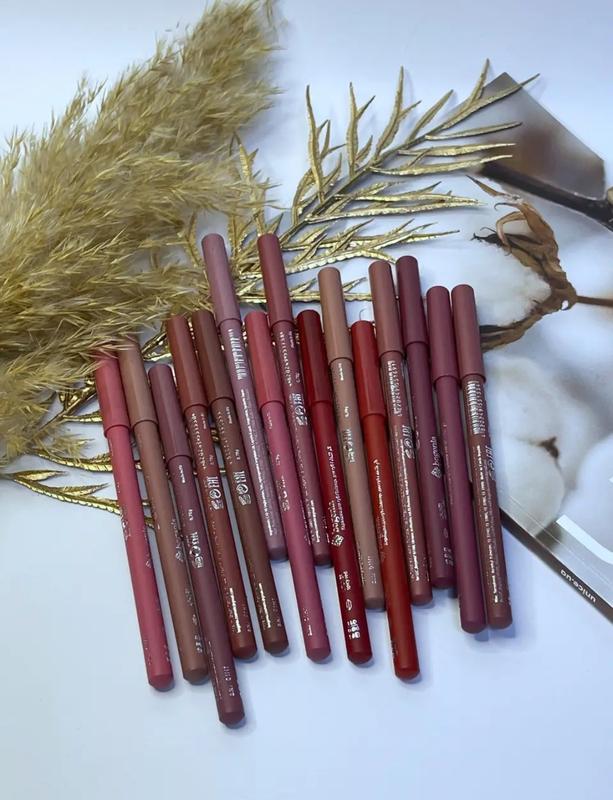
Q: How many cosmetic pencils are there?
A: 15